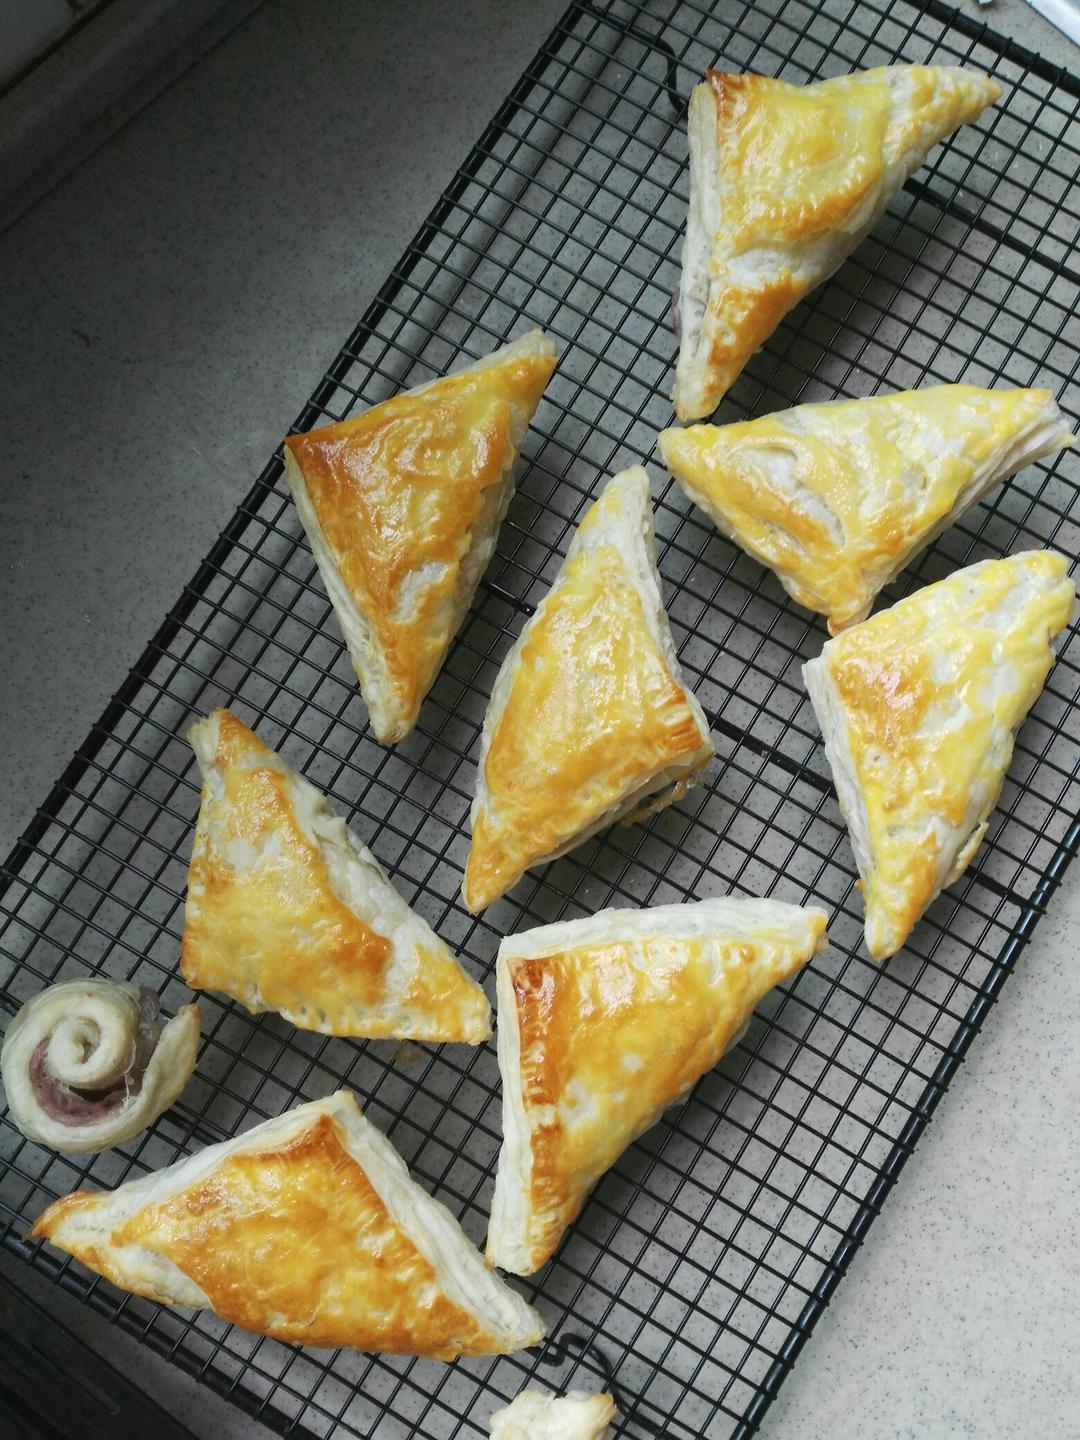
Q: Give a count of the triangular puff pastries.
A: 8